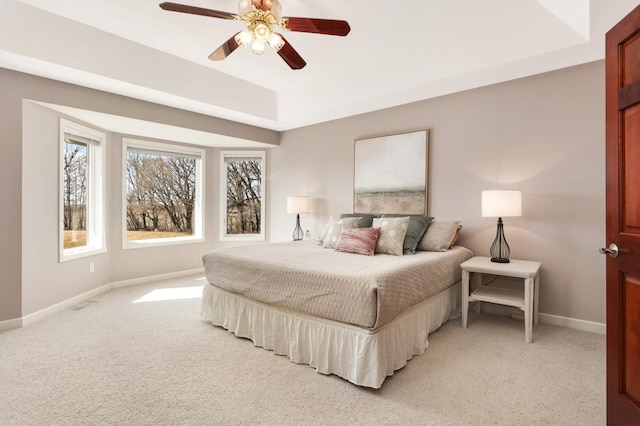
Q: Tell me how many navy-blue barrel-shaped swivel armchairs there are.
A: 0